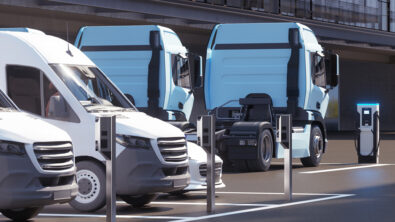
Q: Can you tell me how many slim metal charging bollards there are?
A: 3